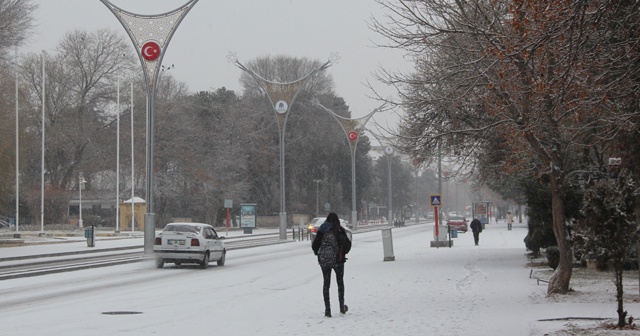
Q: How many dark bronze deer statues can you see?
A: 0